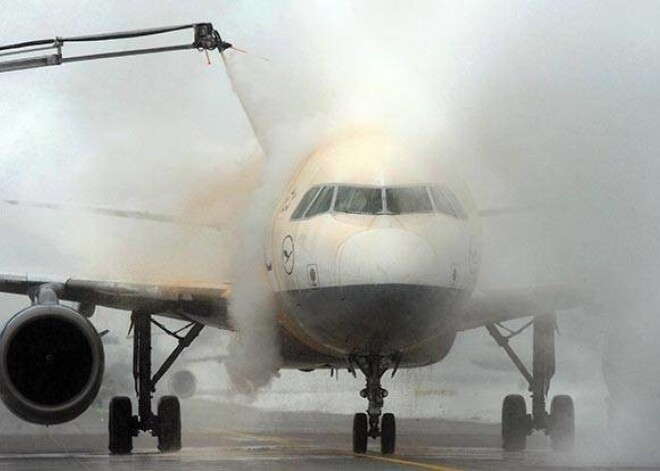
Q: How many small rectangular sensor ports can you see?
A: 2